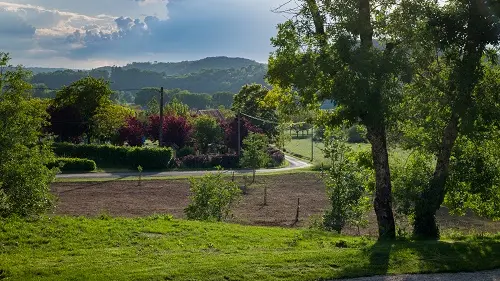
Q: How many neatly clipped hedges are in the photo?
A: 2